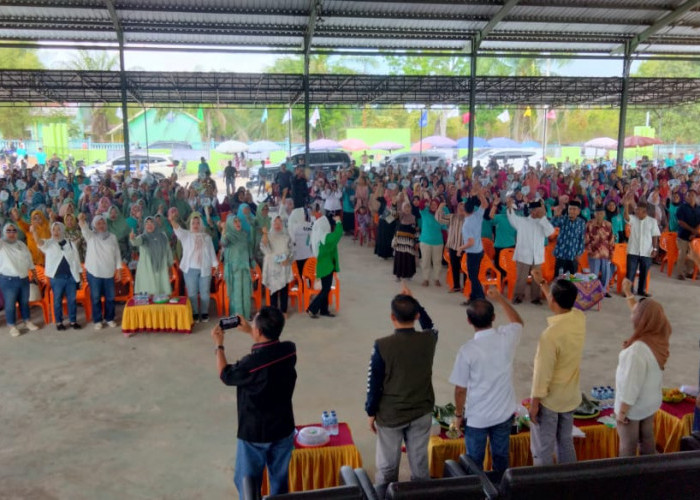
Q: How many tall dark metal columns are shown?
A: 4